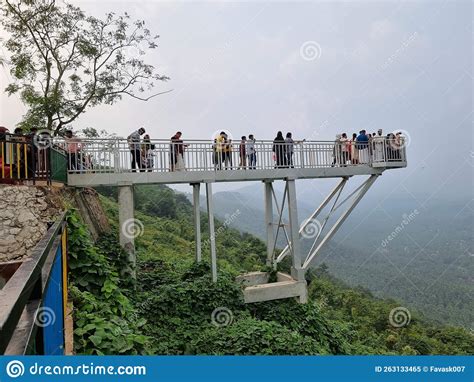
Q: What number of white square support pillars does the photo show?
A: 5